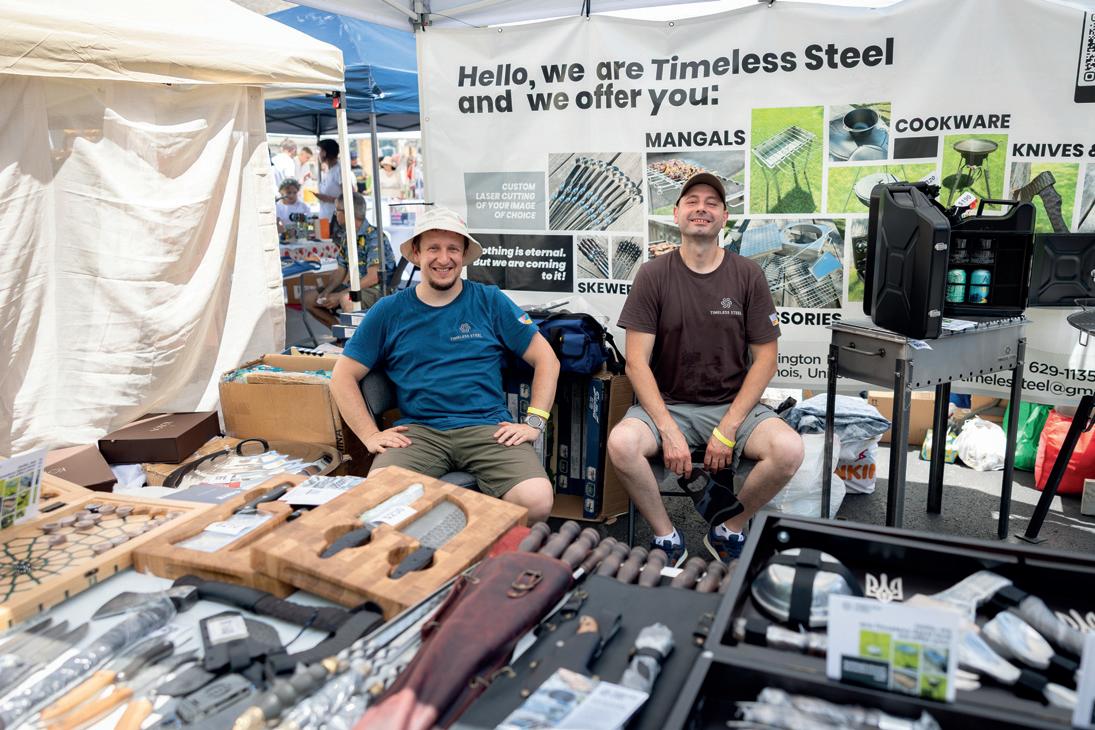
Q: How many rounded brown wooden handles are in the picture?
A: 11